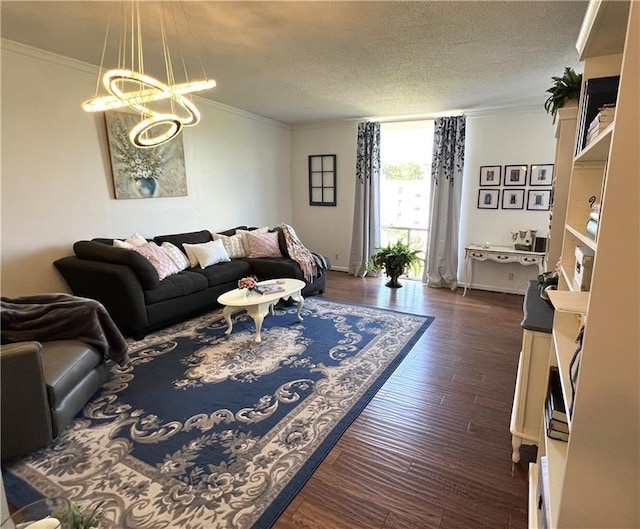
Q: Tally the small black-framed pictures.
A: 6